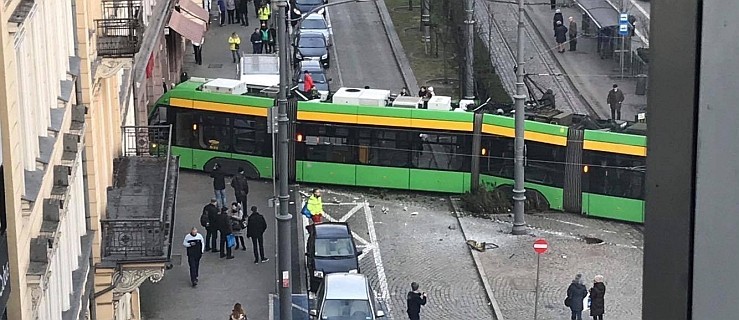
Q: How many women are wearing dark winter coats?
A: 2